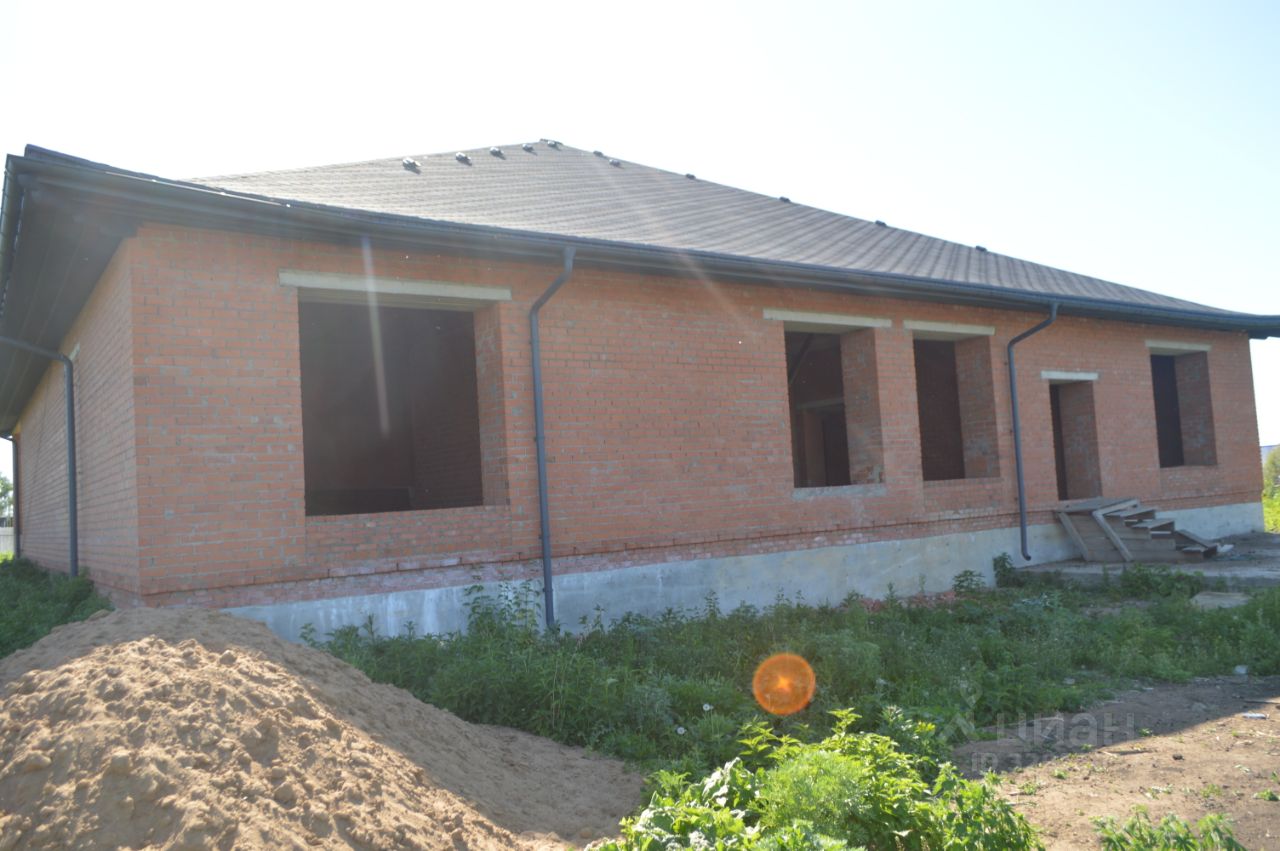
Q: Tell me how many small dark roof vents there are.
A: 11